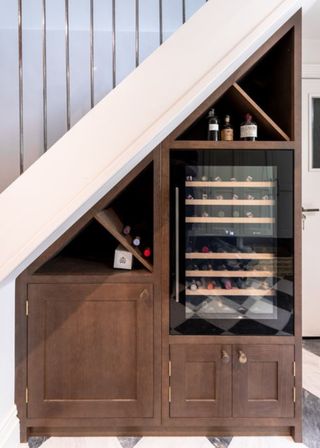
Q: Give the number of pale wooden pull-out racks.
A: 6